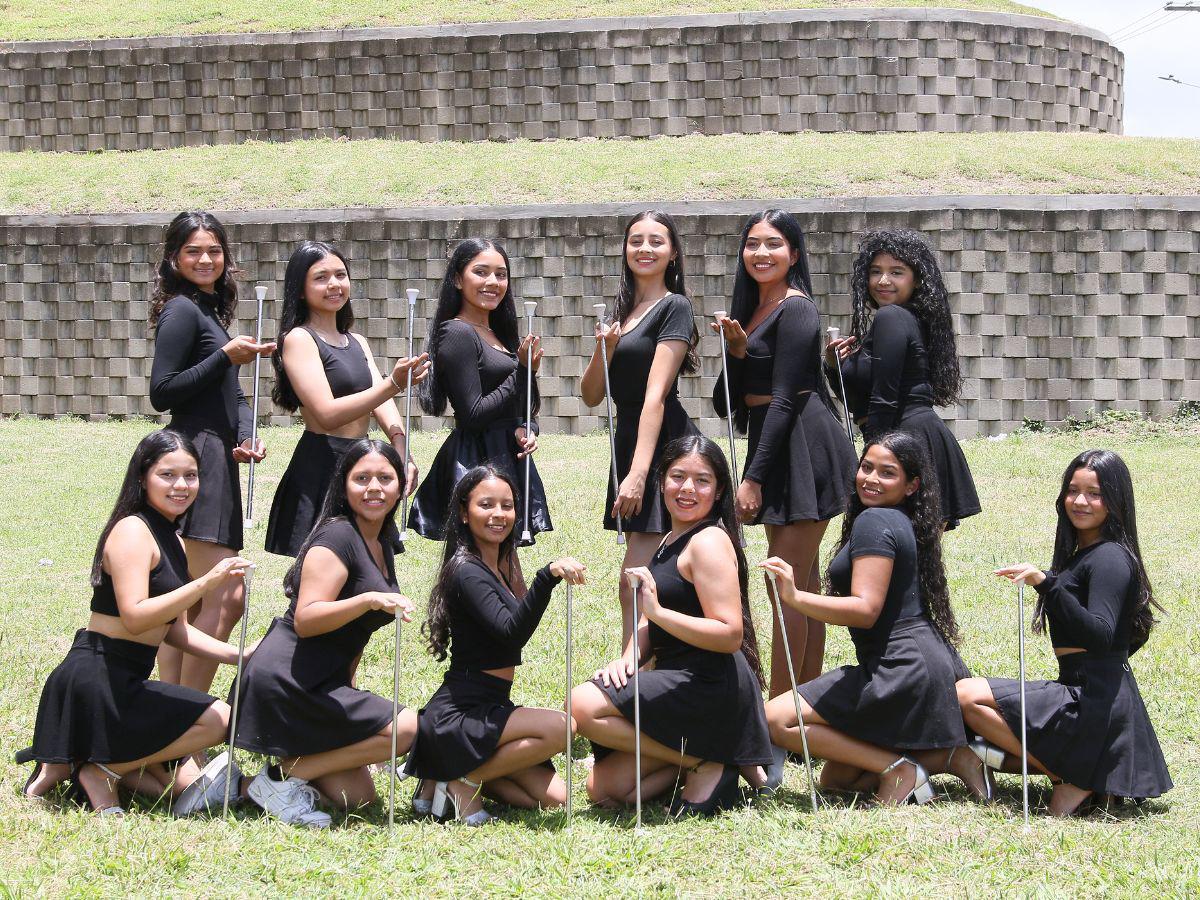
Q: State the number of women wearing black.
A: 12